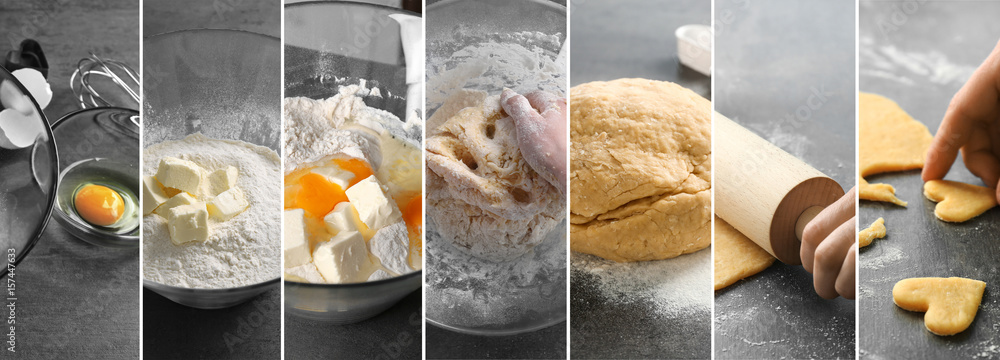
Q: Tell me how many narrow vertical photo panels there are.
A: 7